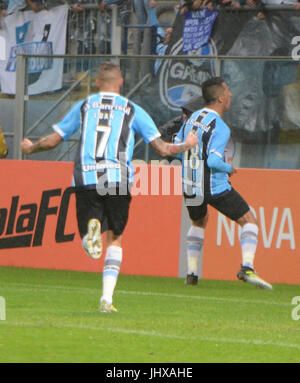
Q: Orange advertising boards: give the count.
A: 2